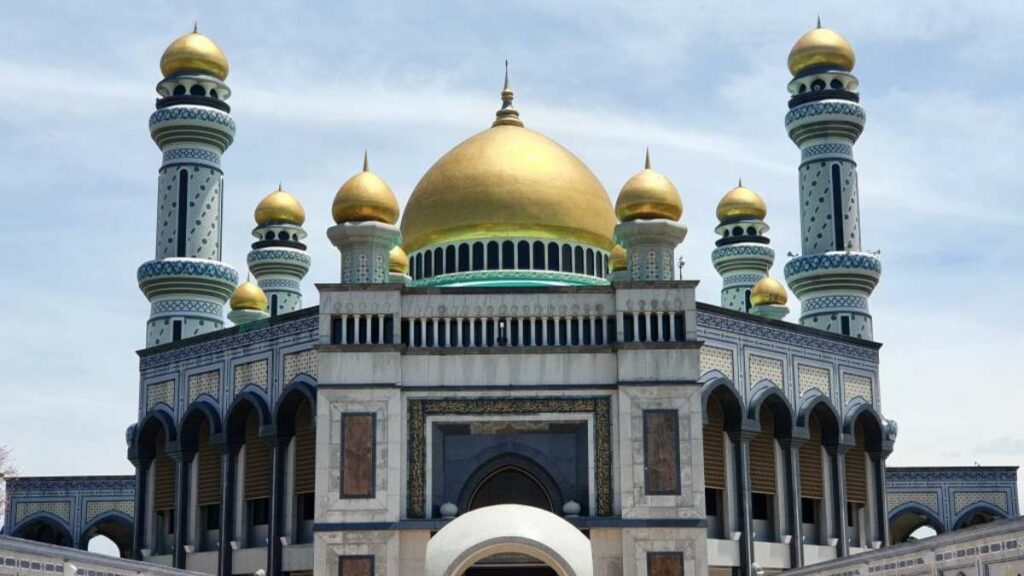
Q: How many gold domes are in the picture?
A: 11